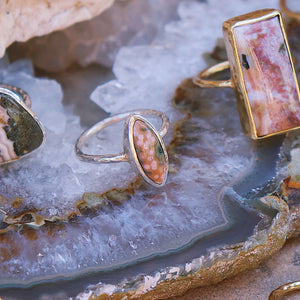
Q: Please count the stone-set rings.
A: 3